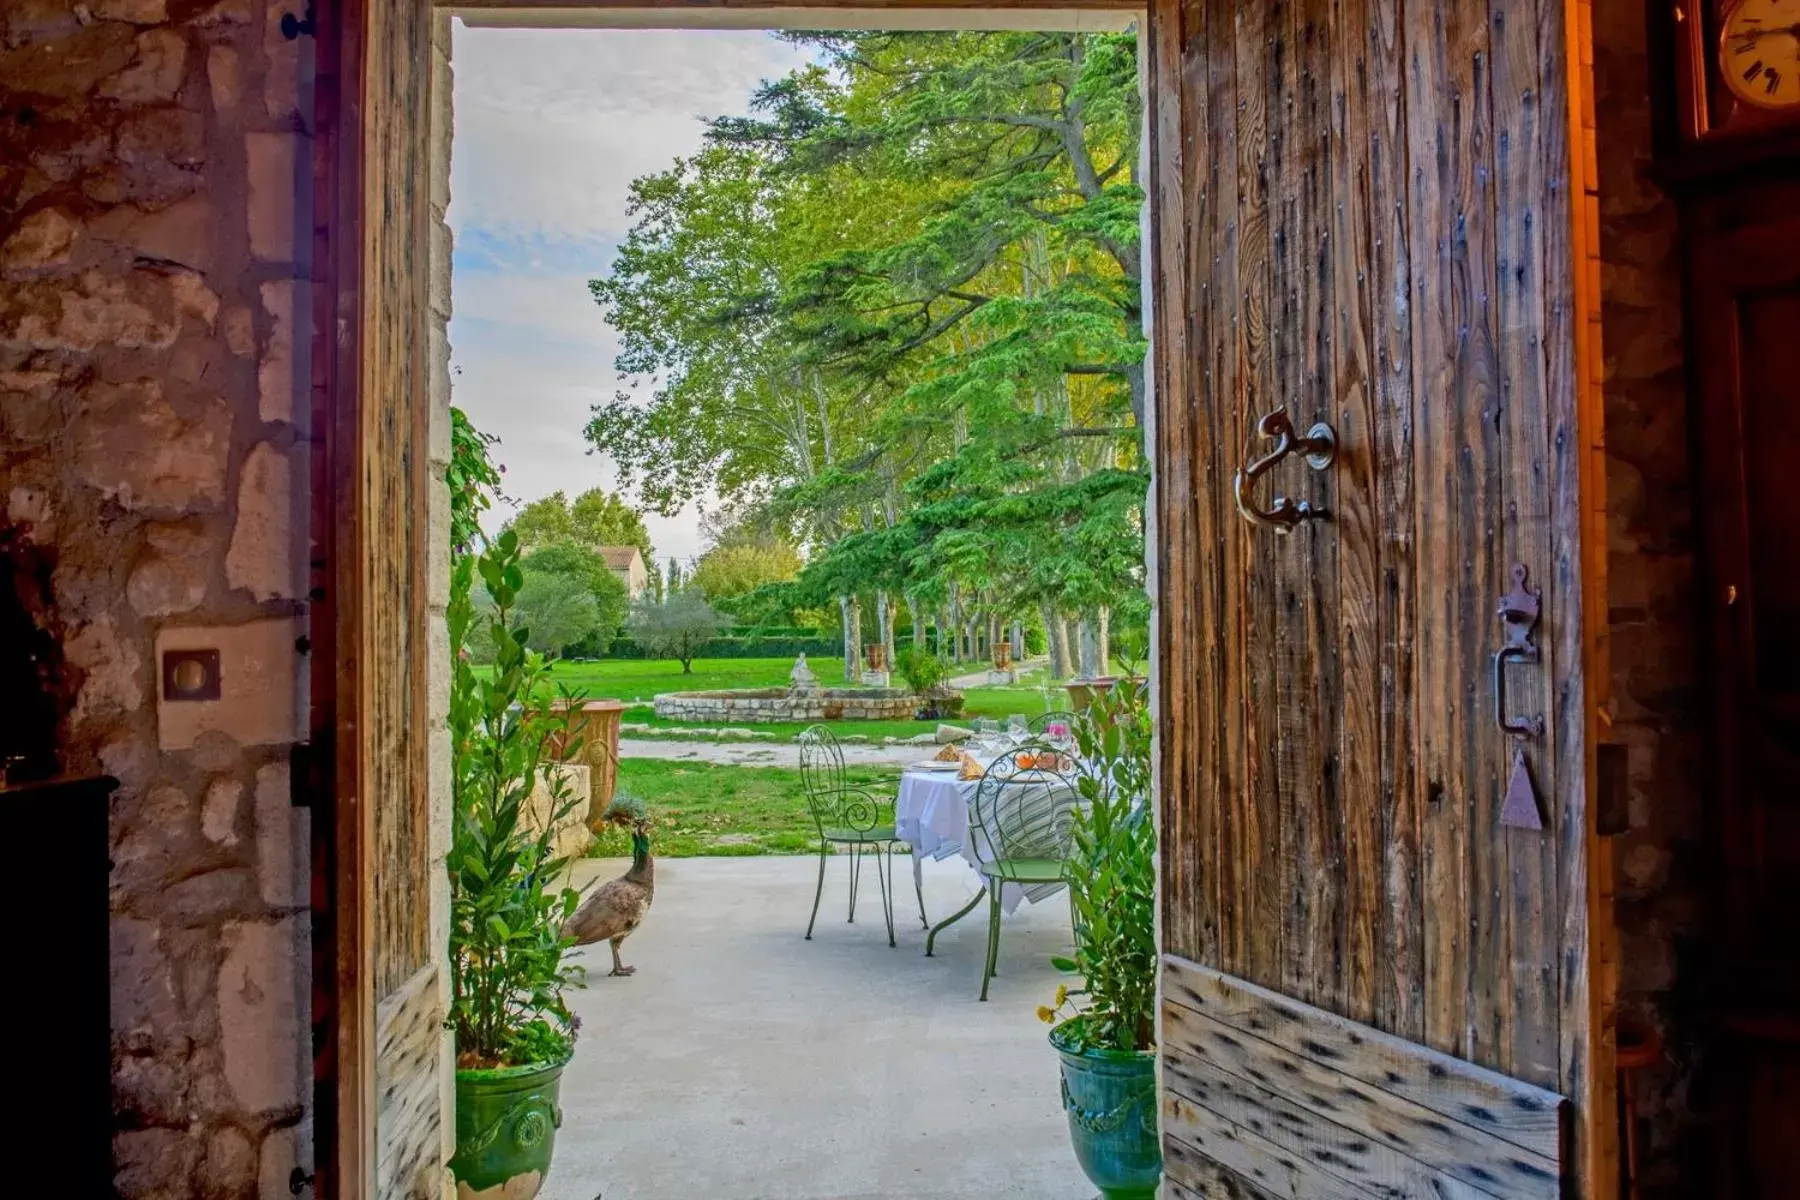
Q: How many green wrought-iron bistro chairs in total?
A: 3